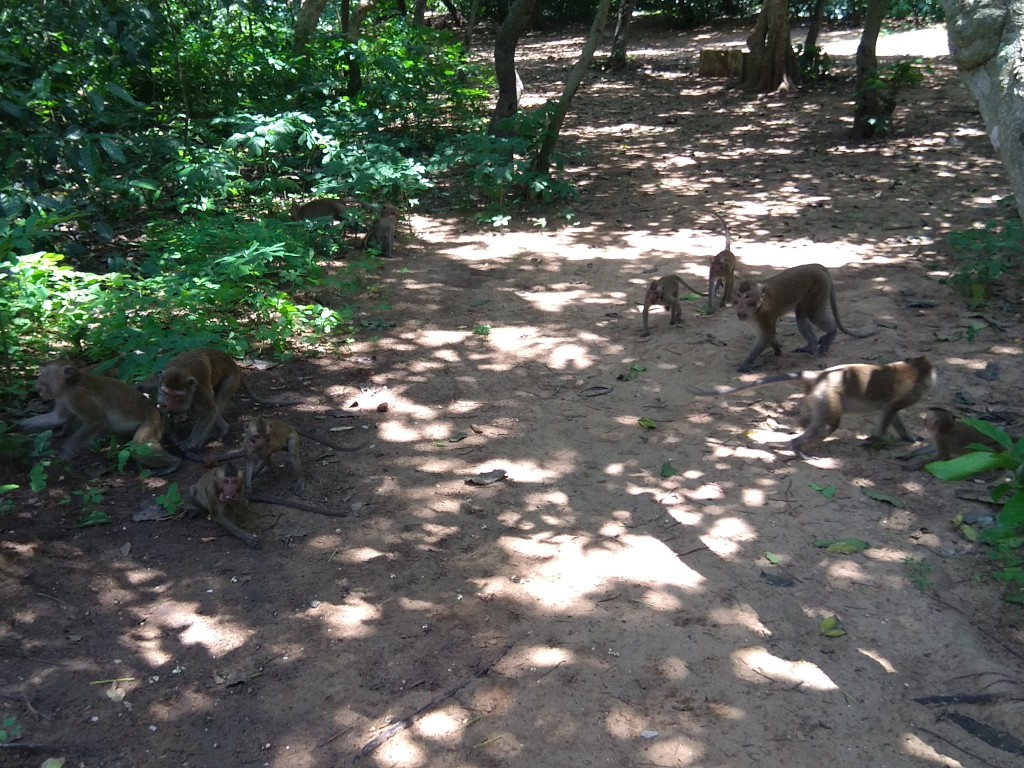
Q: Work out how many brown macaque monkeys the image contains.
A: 11